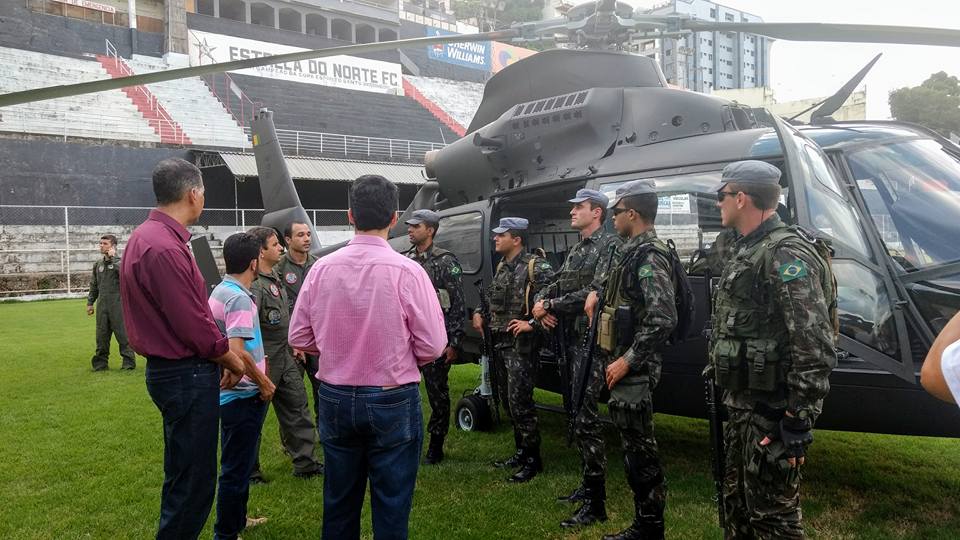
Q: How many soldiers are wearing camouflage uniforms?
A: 5